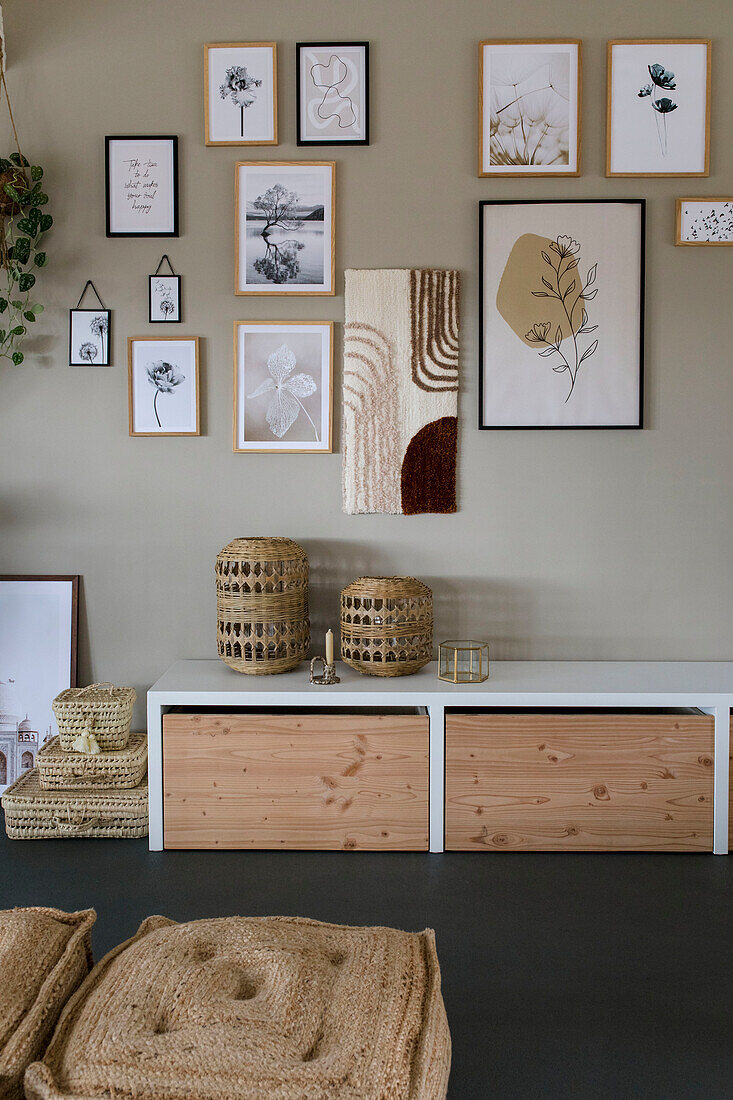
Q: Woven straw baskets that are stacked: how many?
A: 3